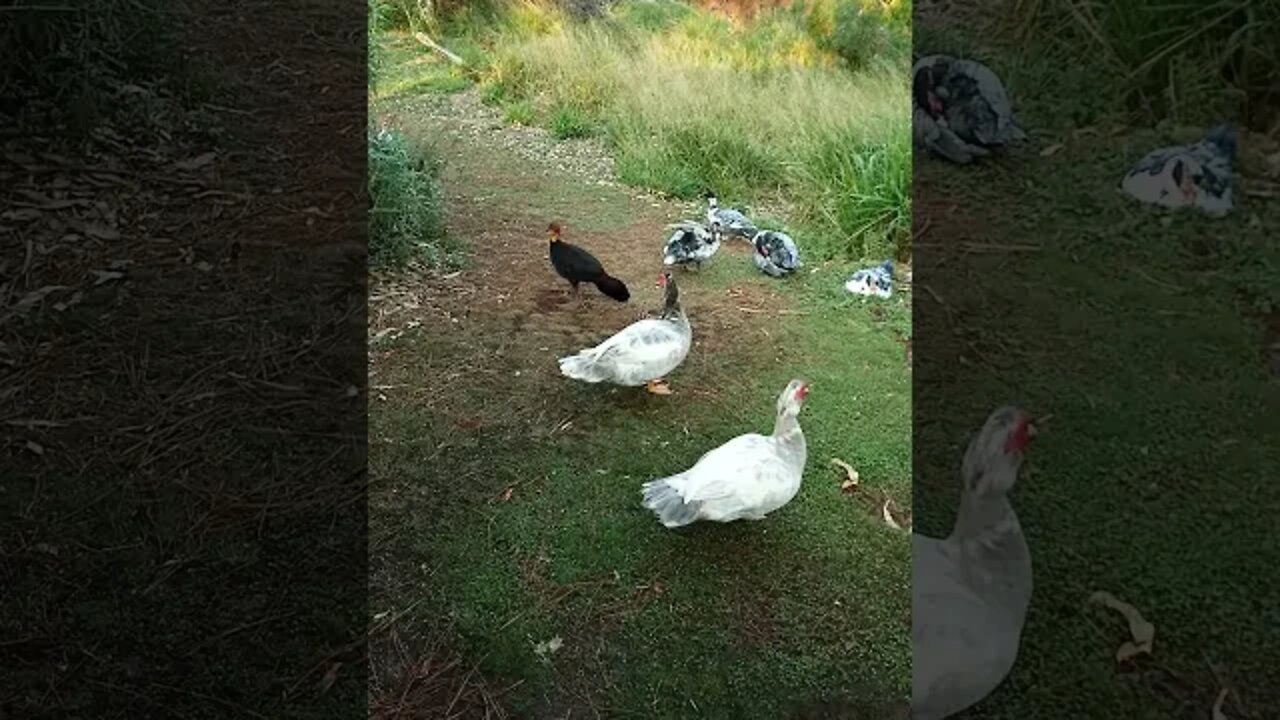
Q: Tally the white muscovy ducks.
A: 2